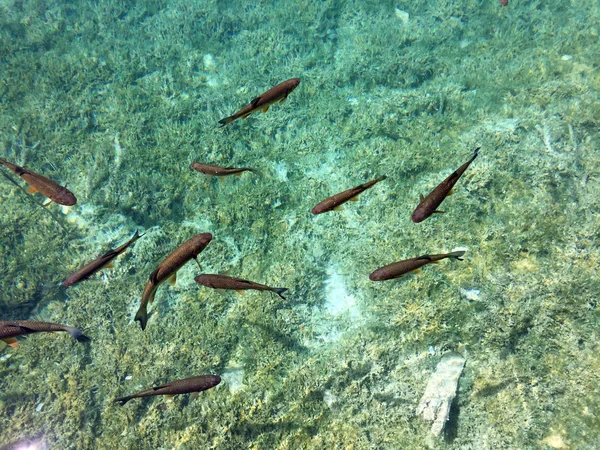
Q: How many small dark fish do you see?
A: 11